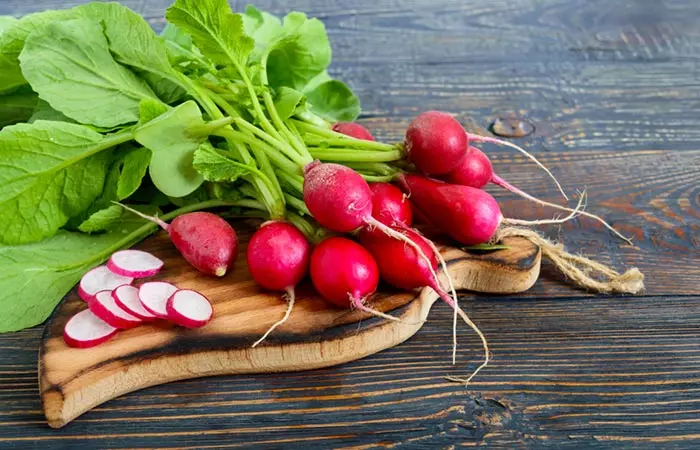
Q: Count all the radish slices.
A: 7